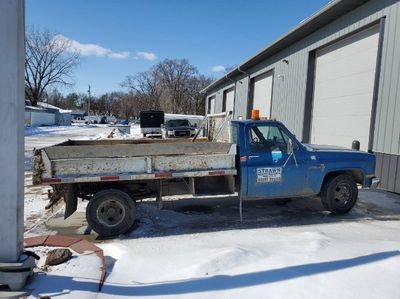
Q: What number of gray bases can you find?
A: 1